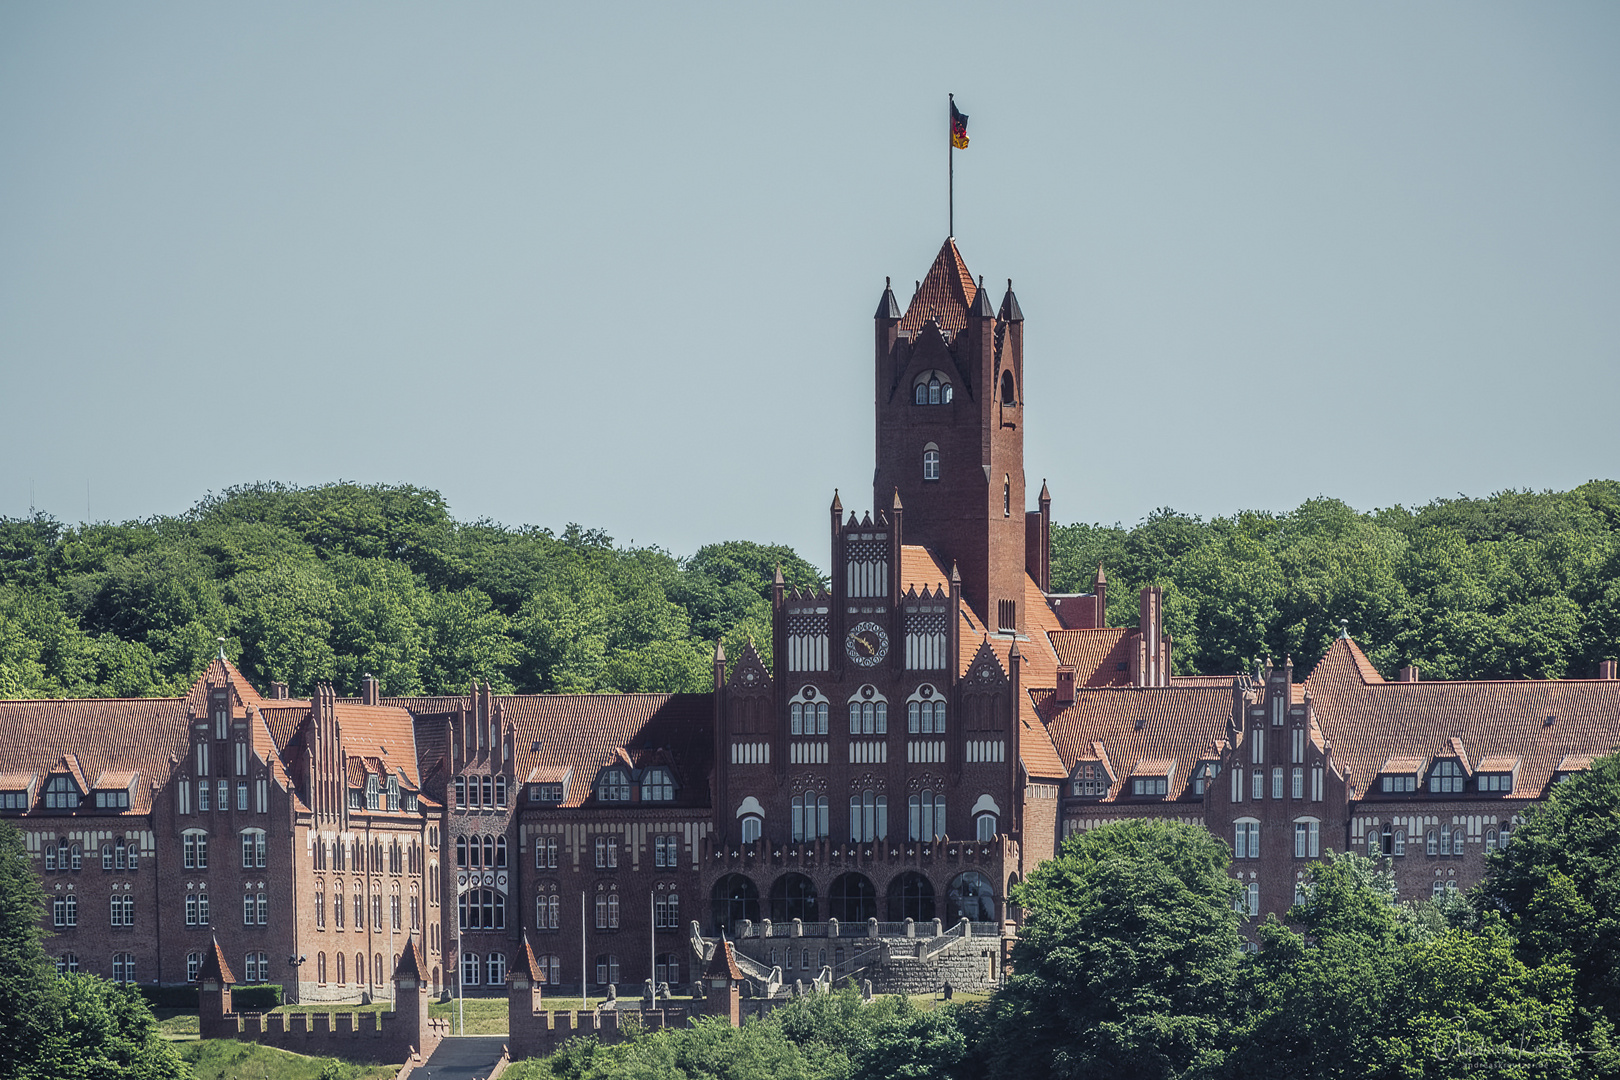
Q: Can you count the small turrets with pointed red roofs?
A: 4